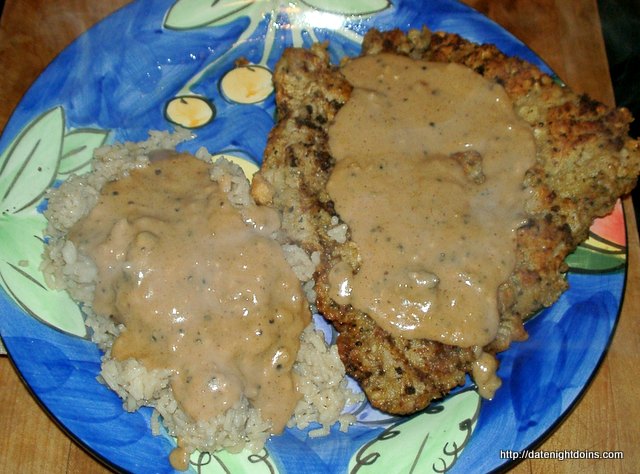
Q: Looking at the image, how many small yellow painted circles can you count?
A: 2